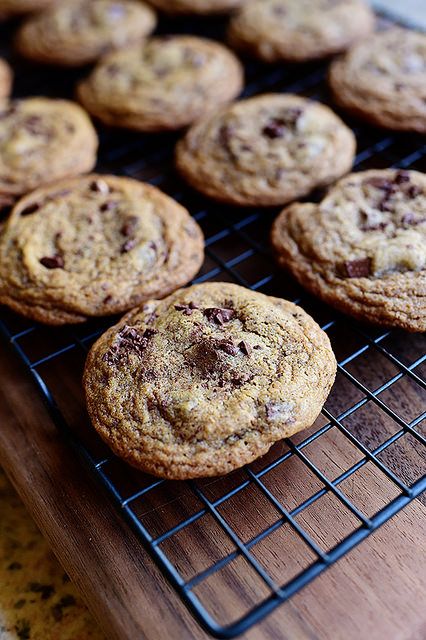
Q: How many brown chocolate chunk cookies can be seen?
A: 12